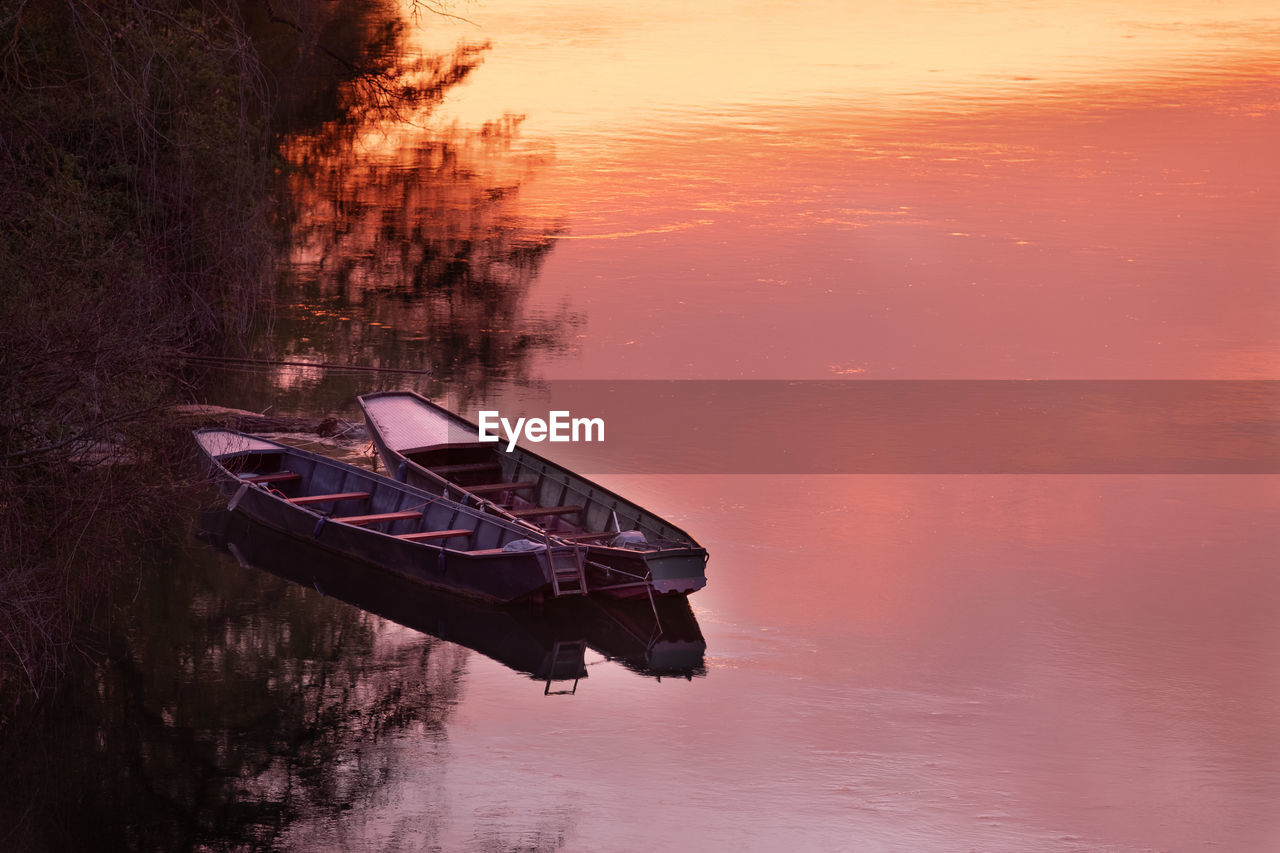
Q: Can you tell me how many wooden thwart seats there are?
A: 9